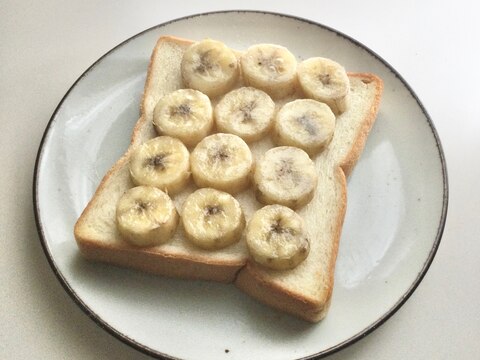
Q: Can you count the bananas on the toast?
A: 12